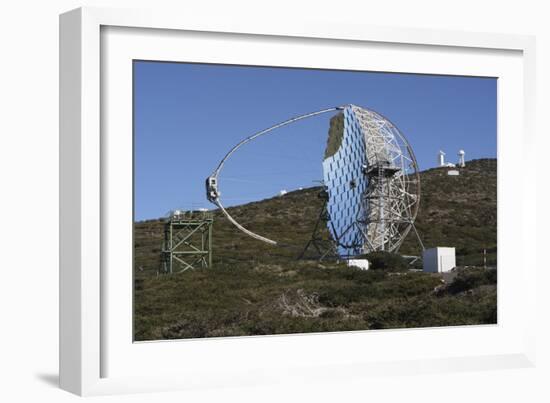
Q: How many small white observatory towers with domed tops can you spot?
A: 2